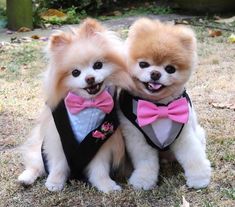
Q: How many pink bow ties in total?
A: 2